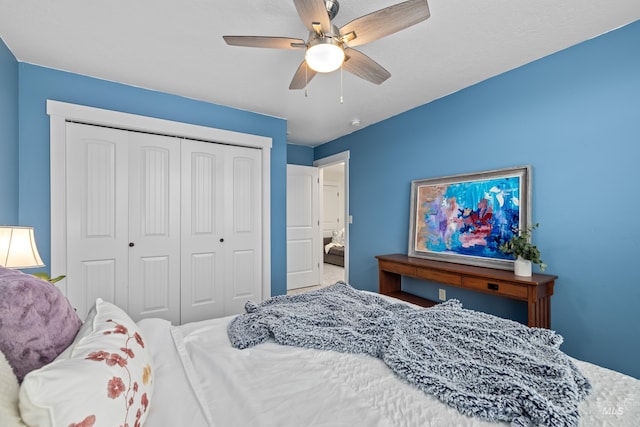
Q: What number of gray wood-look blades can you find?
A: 5